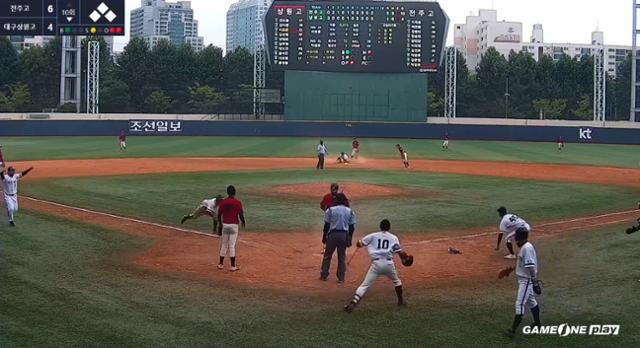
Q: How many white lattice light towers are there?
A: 4